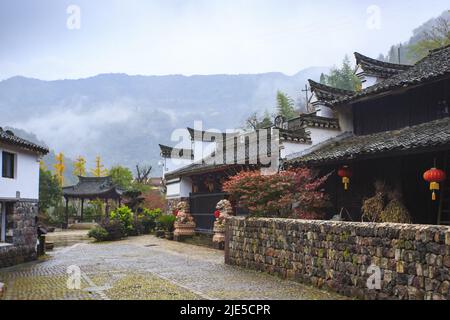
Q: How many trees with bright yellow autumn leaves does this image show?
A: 3